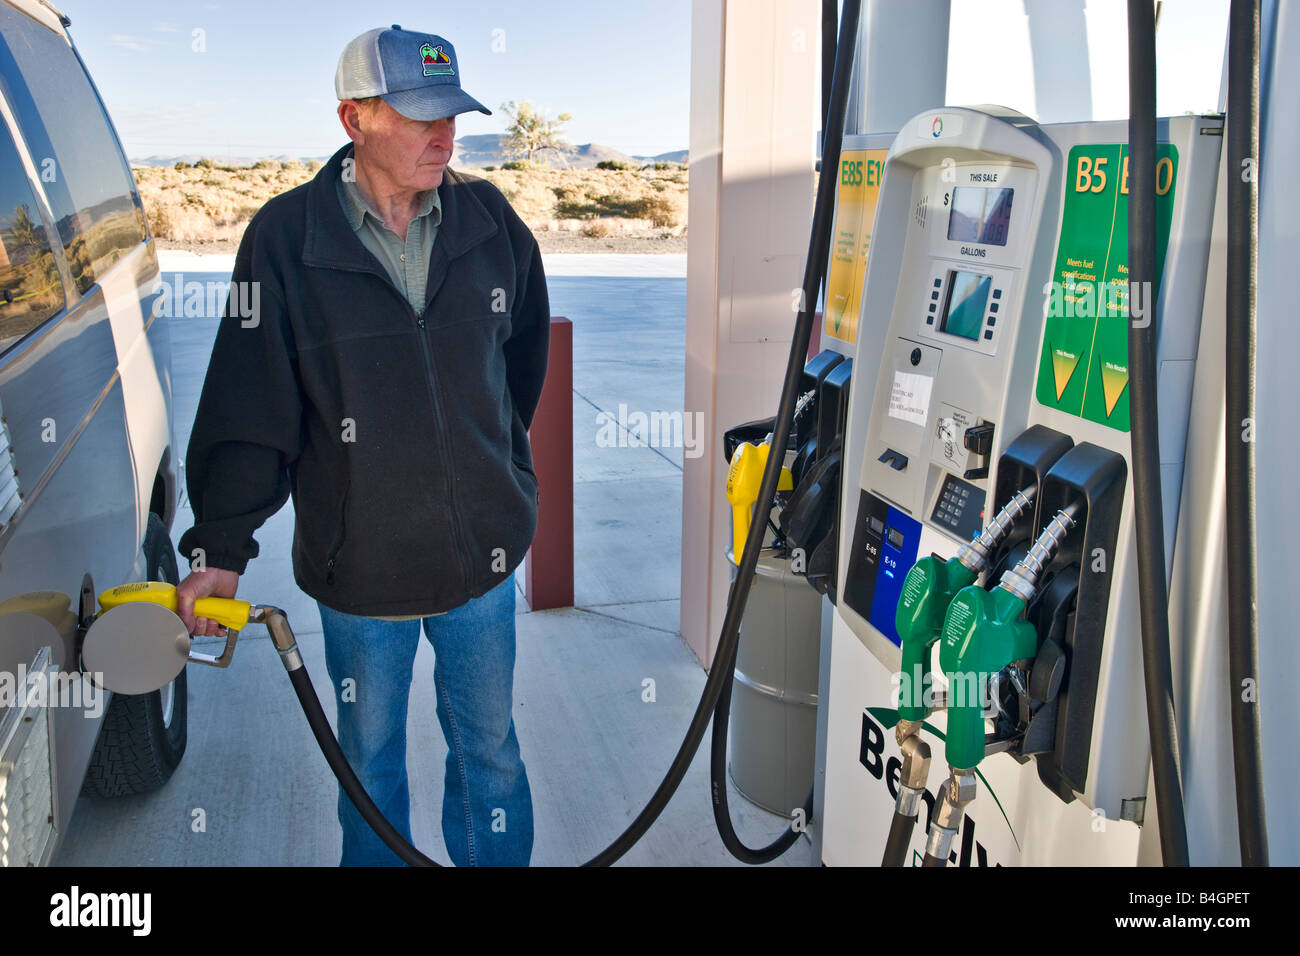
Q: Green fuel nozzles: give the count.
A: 2